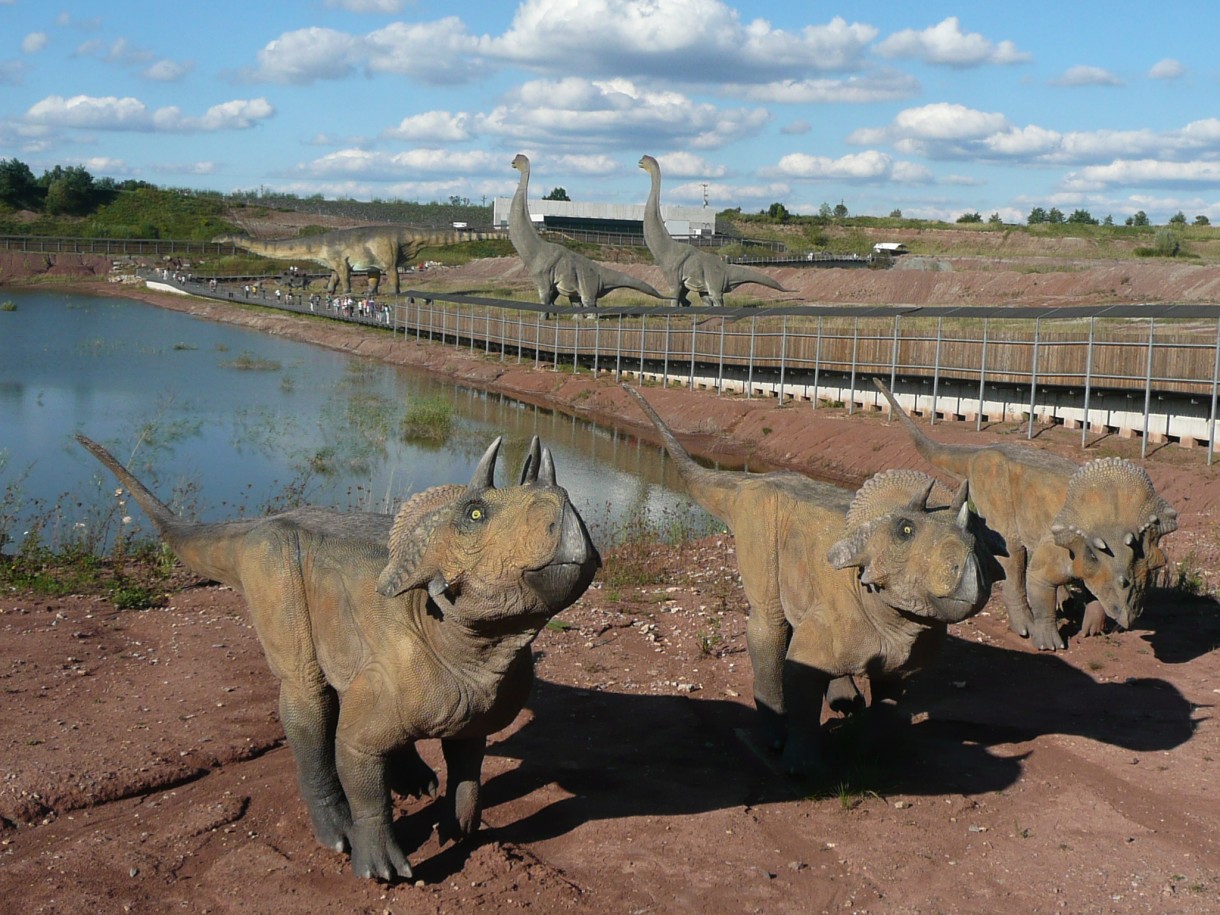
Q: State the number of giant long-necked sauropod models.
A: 3